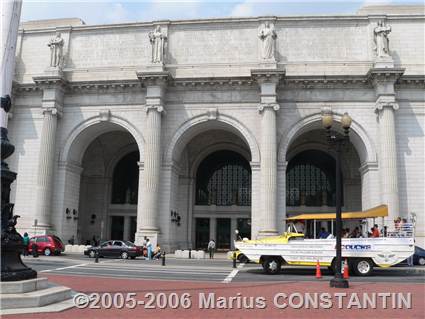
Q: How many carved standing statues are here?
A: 4